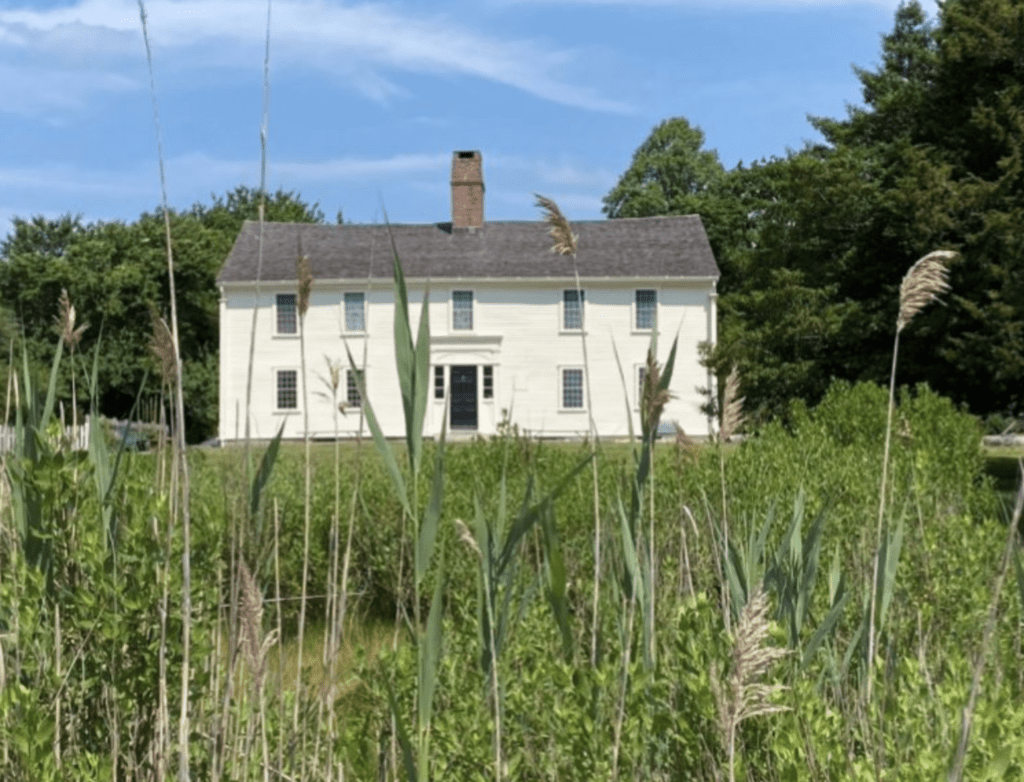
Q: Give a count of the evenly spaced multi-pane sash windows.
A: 9